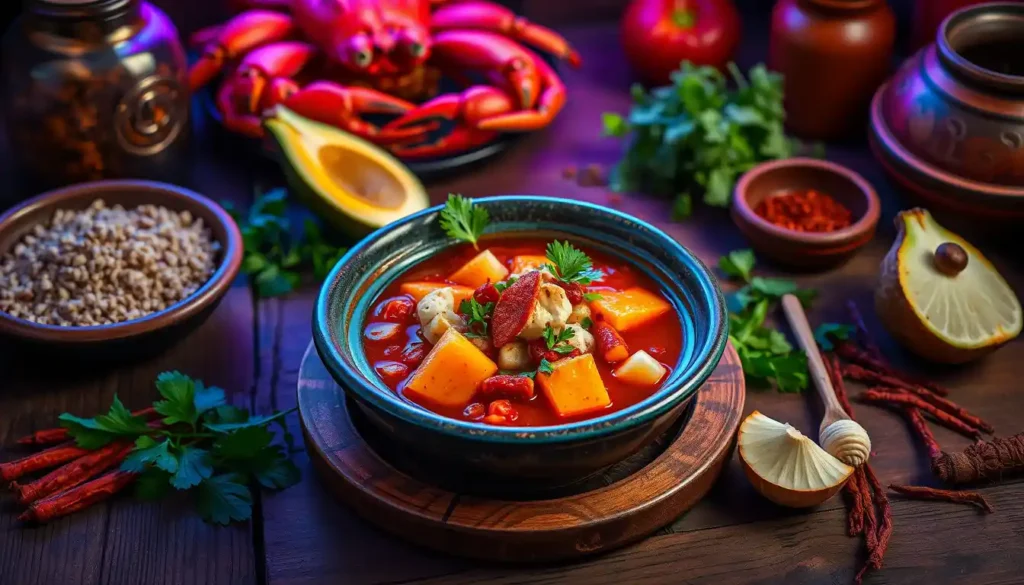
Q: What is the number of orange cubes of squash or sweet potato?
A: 6